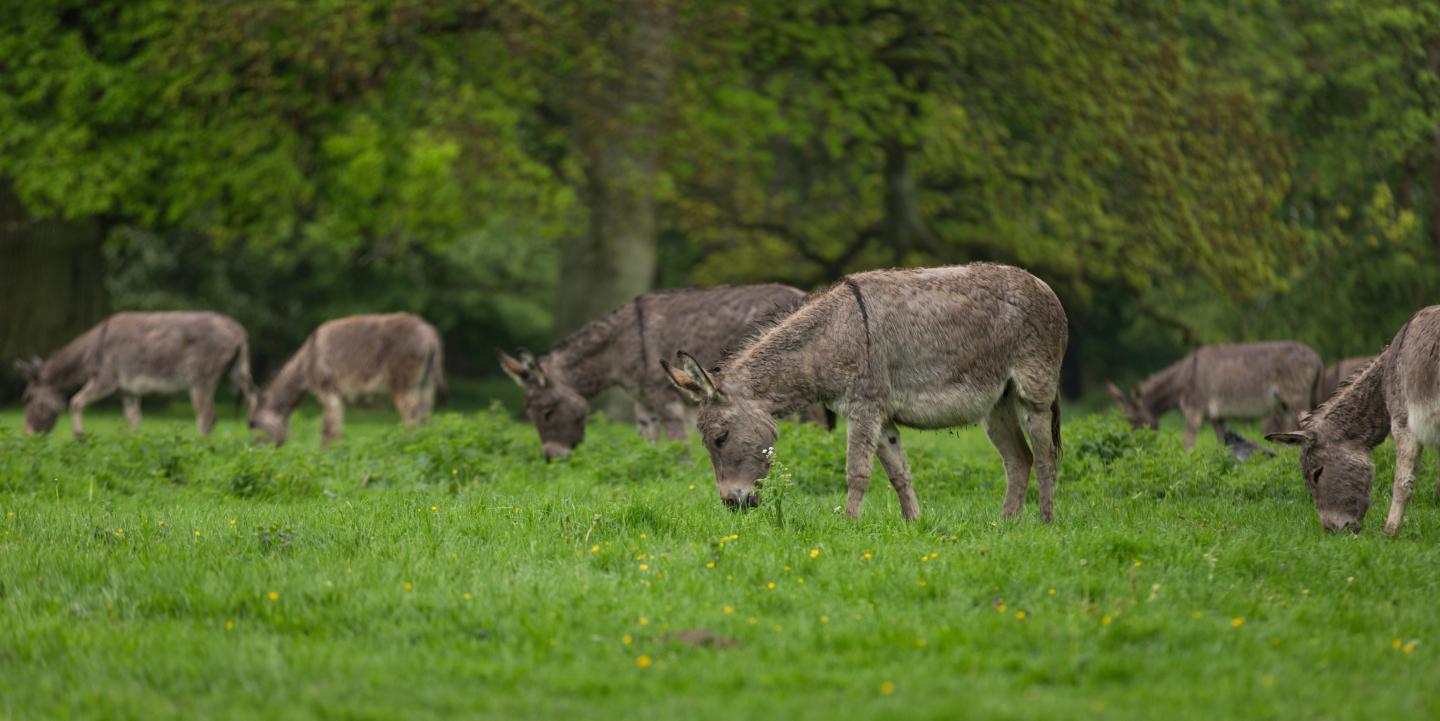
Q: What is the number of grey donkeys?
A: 7